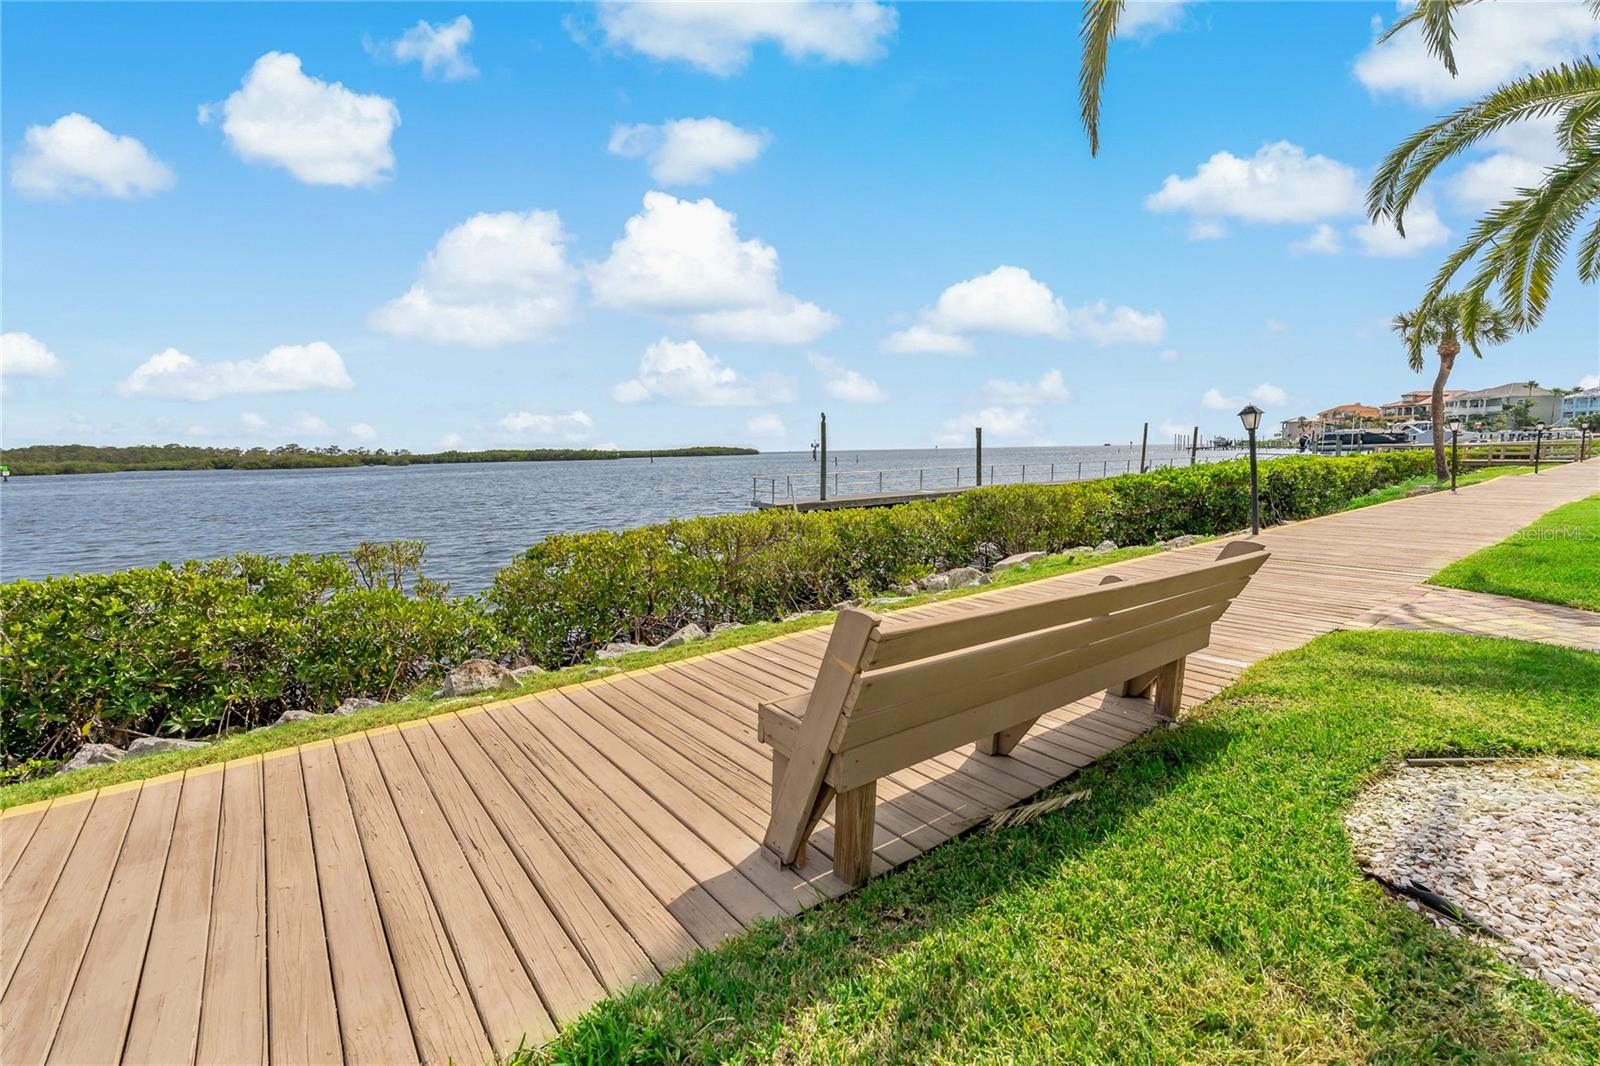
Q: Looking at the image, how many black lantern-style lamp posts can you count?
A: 4